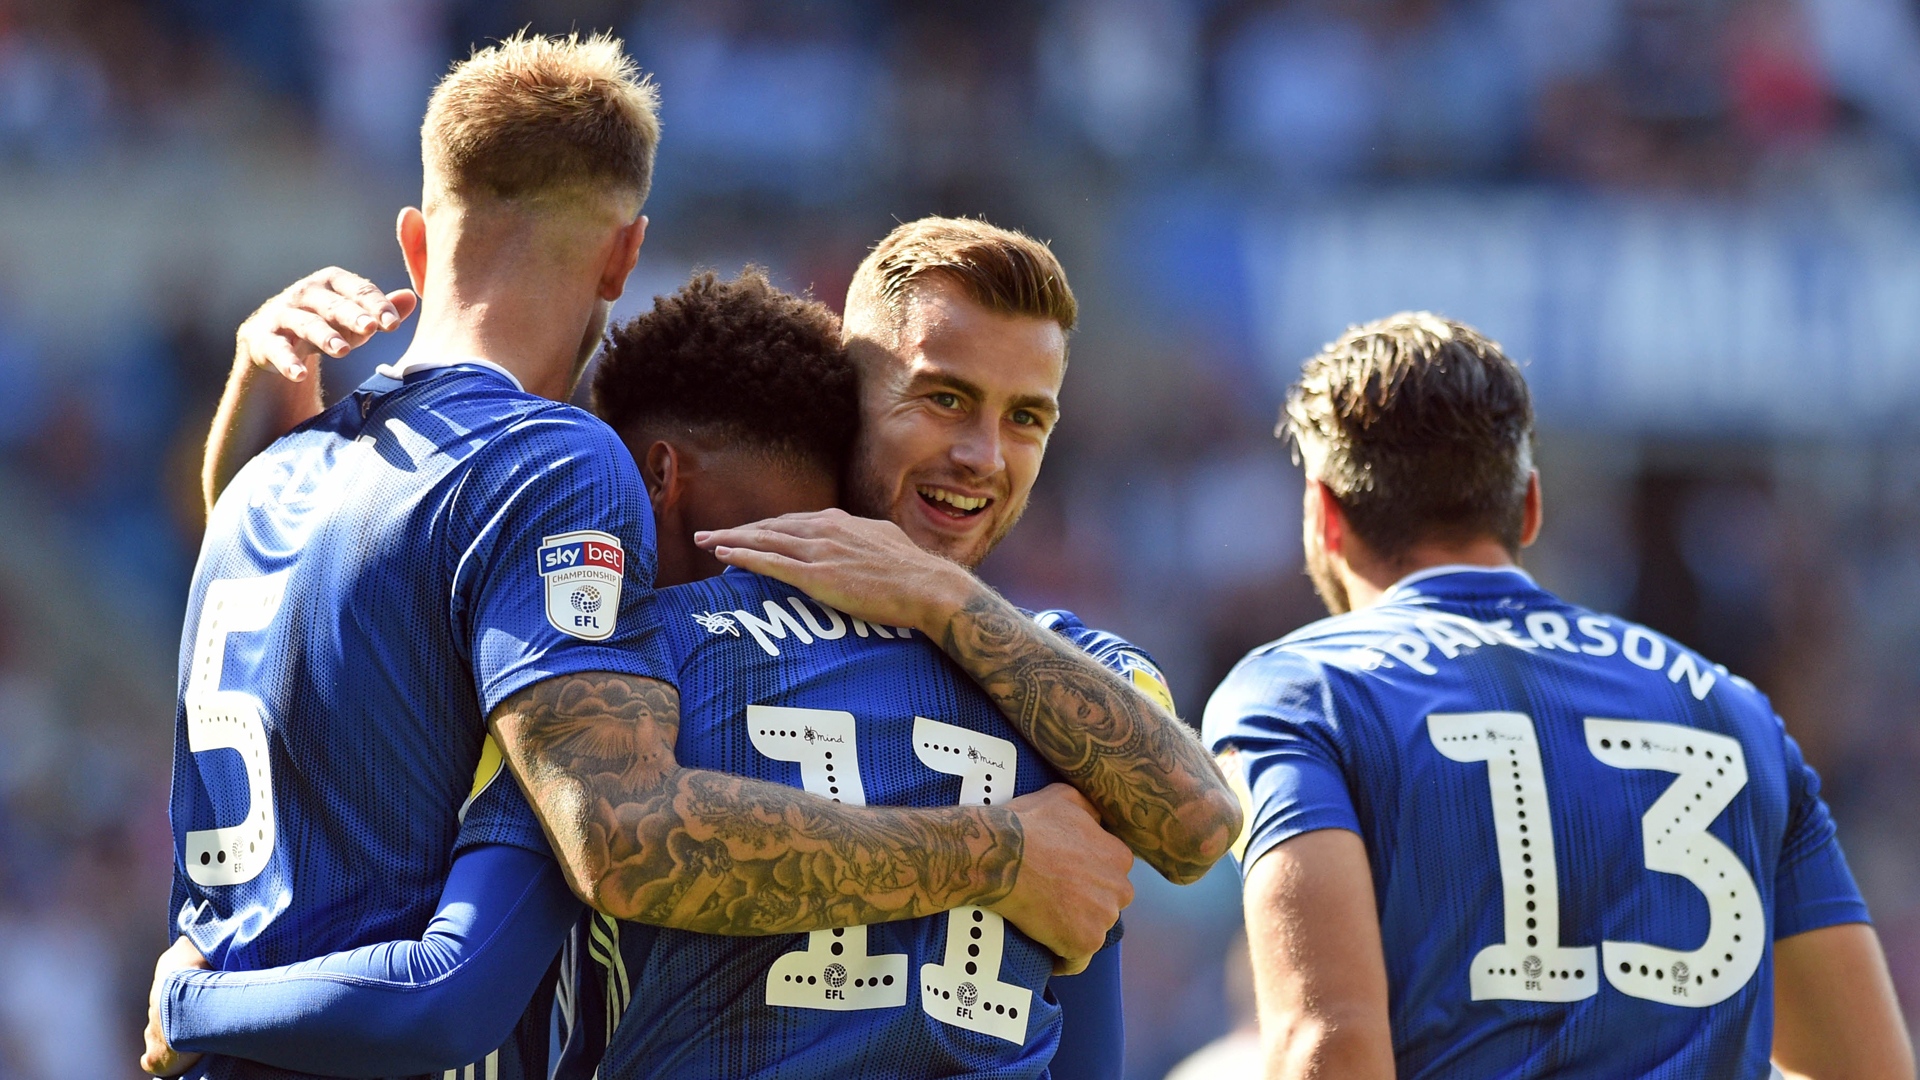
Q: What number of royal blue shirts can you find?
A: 4